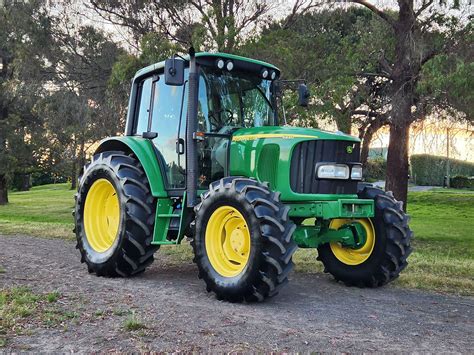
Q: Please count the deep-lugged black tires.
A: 3